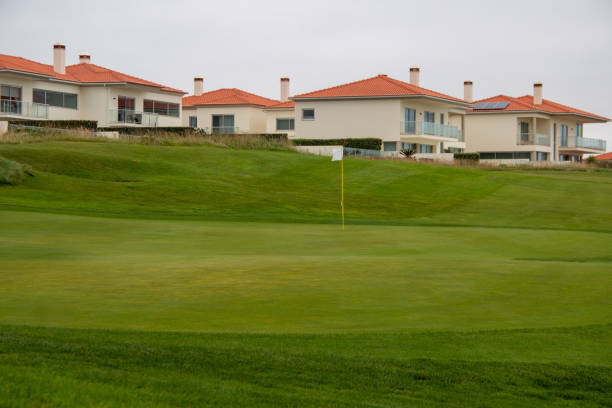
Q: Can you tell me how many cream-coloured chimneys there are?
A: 7